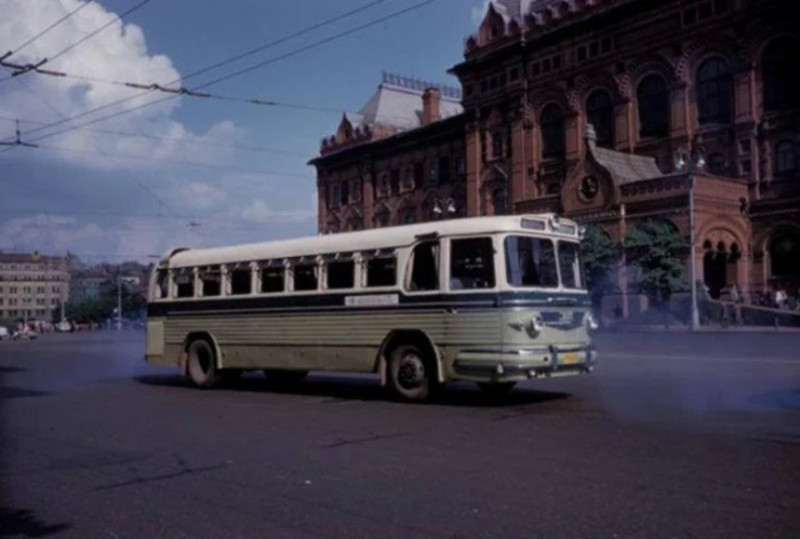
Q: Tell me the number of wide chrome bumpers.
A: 1